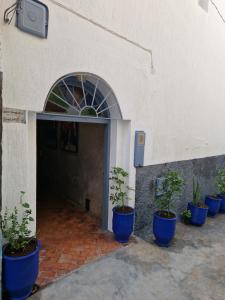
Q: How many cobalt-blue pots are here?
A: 6